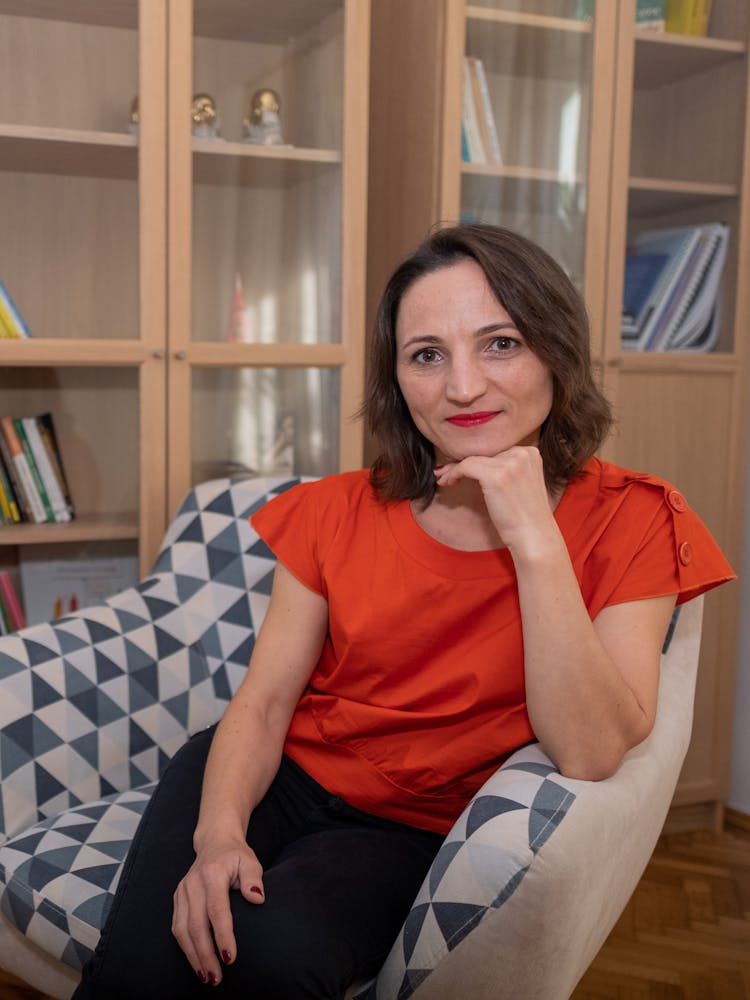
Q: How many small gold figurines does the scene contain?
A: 3